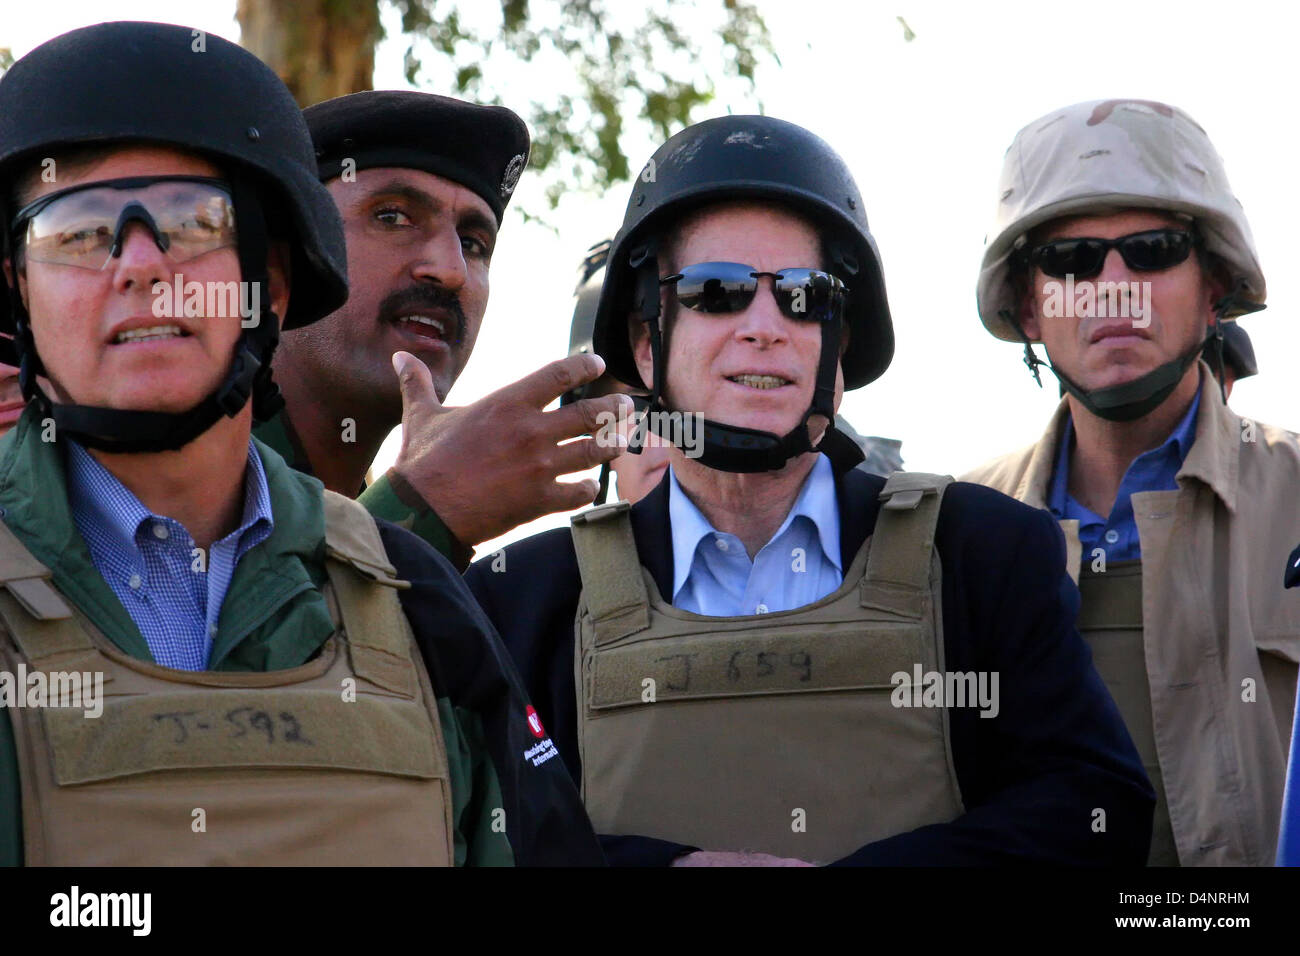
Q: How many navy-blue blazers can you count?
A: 1